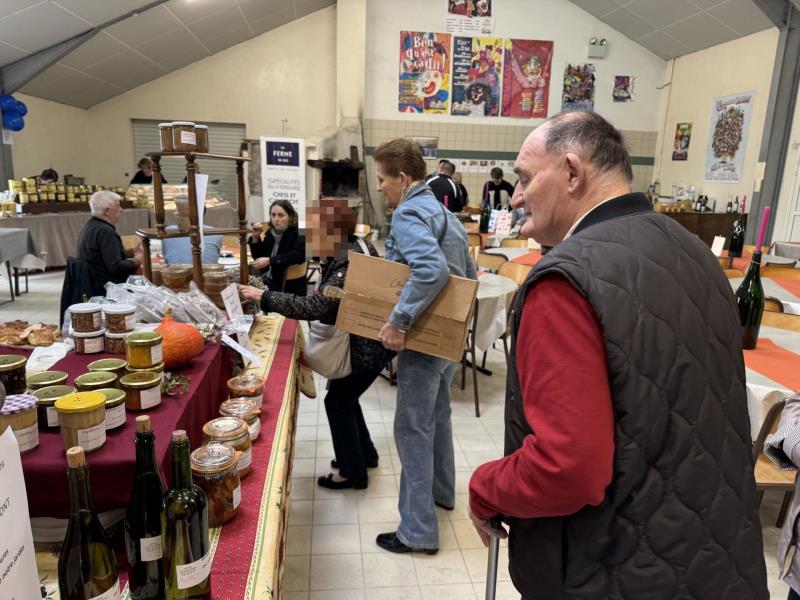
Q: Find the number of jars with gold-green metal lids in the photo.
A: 9